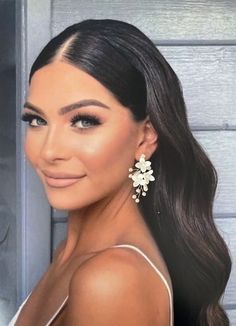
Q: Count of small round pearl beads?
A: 6